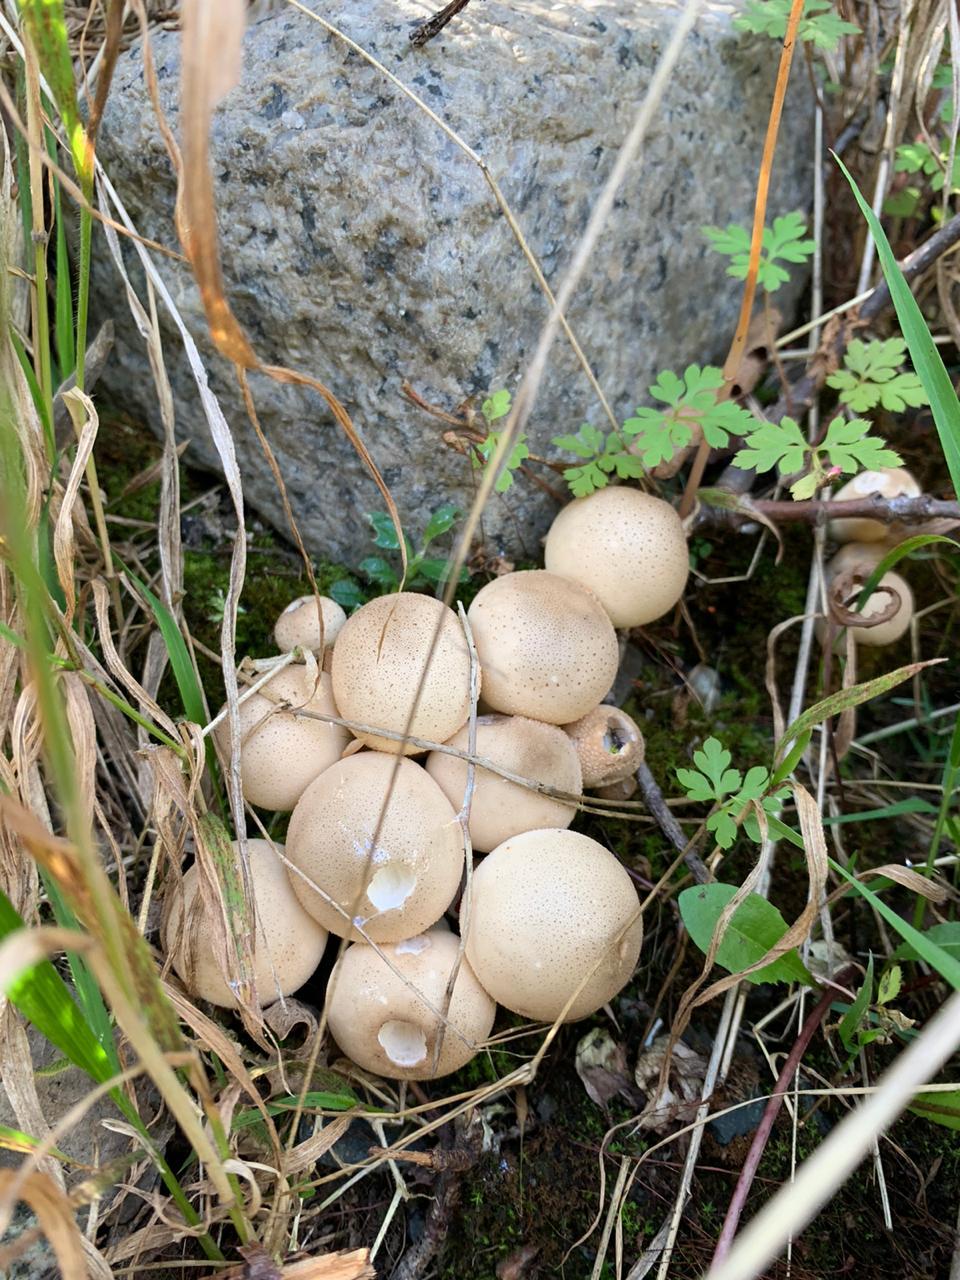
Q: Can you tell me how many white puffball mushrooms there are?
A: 13